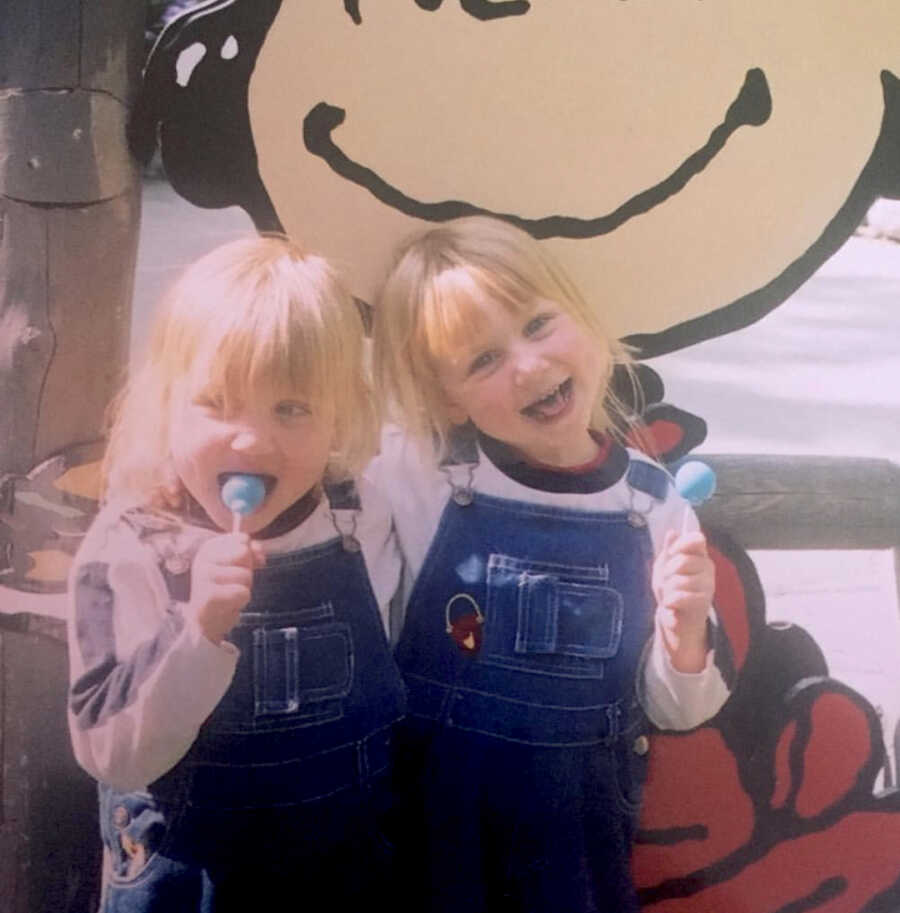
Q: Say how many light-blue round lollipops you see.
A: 2